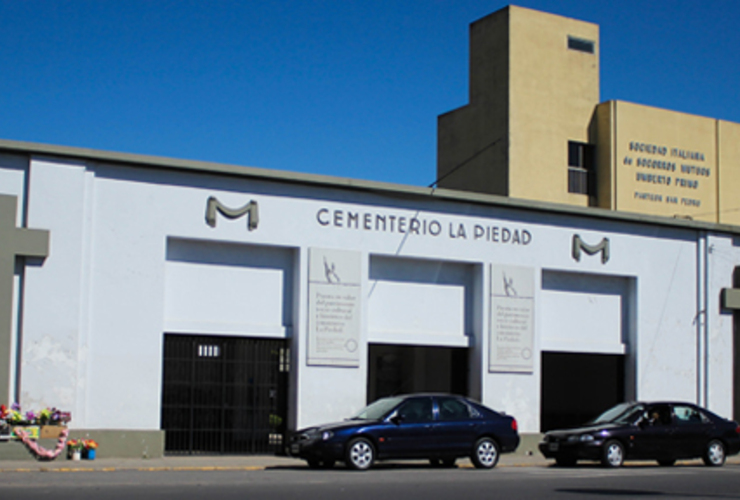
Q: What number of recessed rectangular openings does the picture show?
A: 3